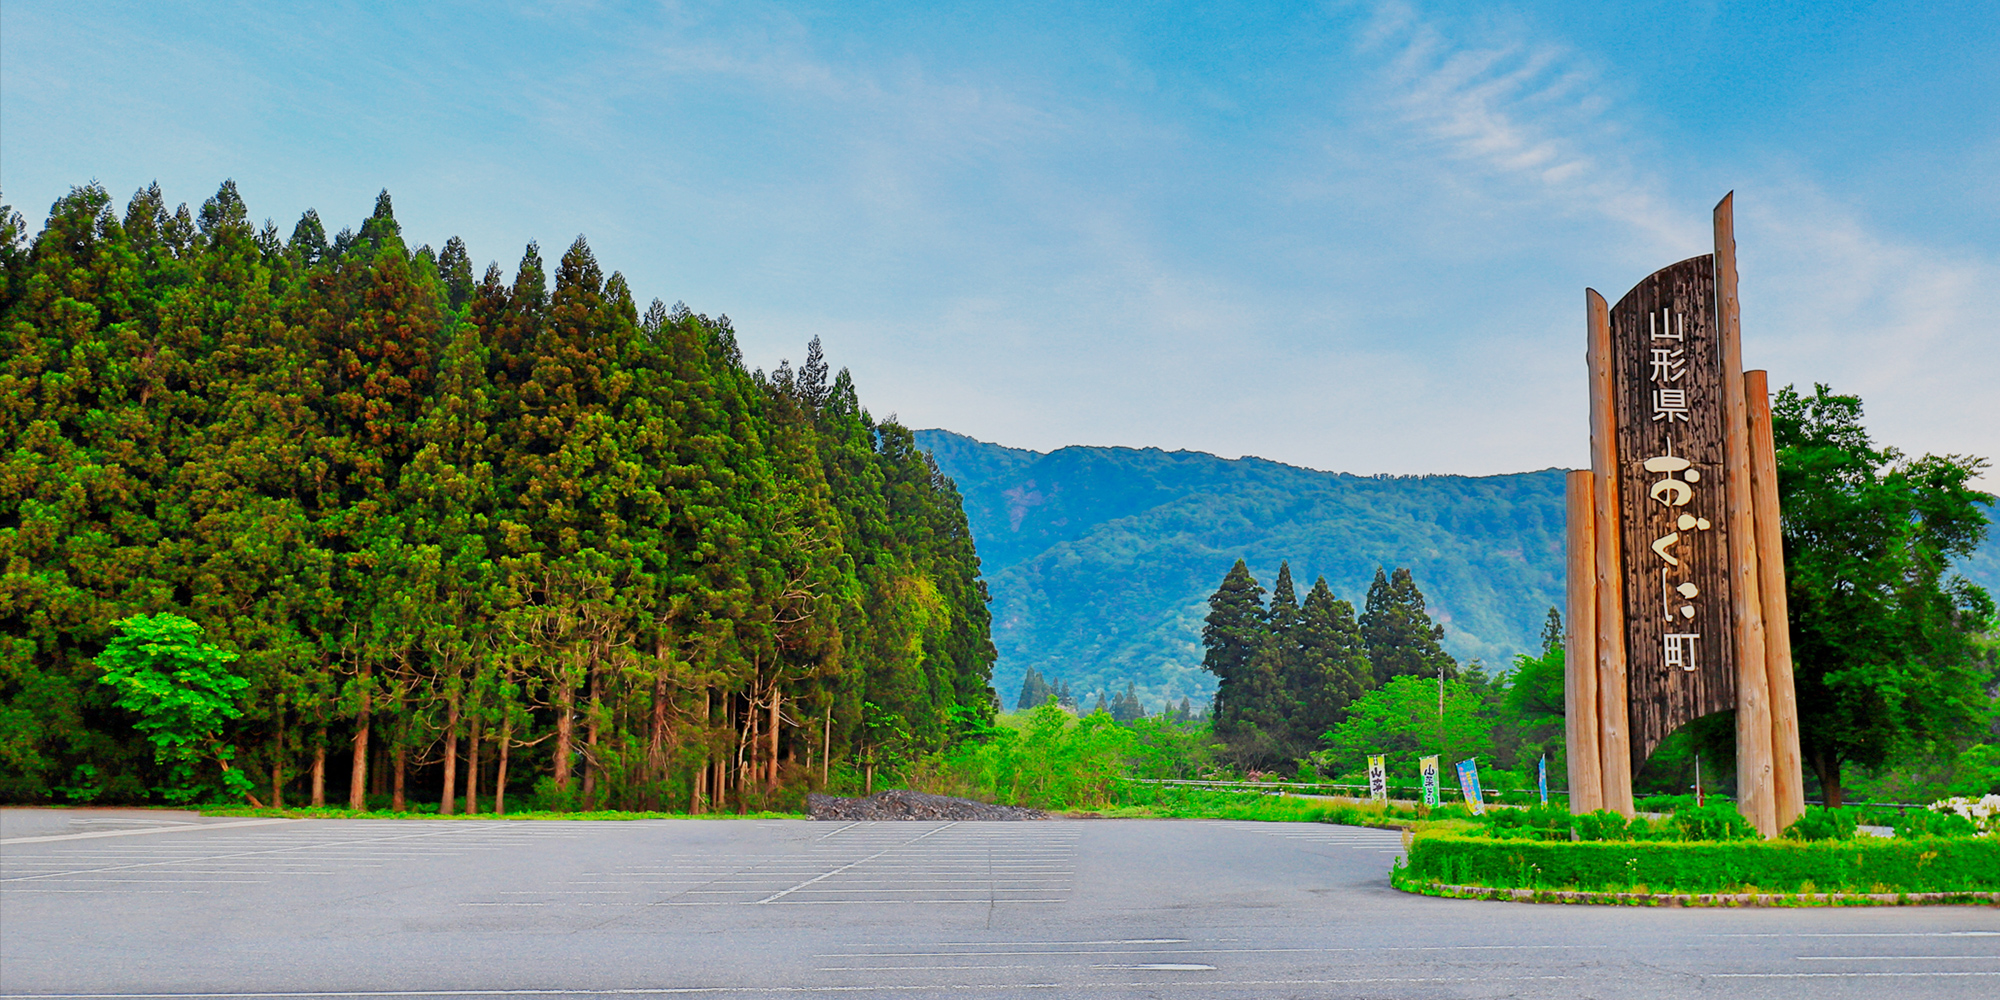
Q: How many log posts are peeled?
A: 4